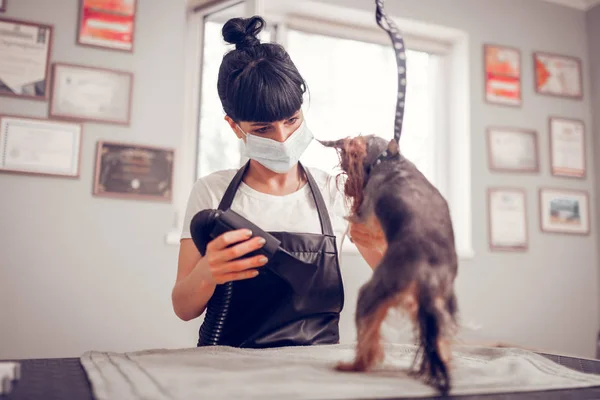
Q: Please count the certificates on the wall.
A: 11